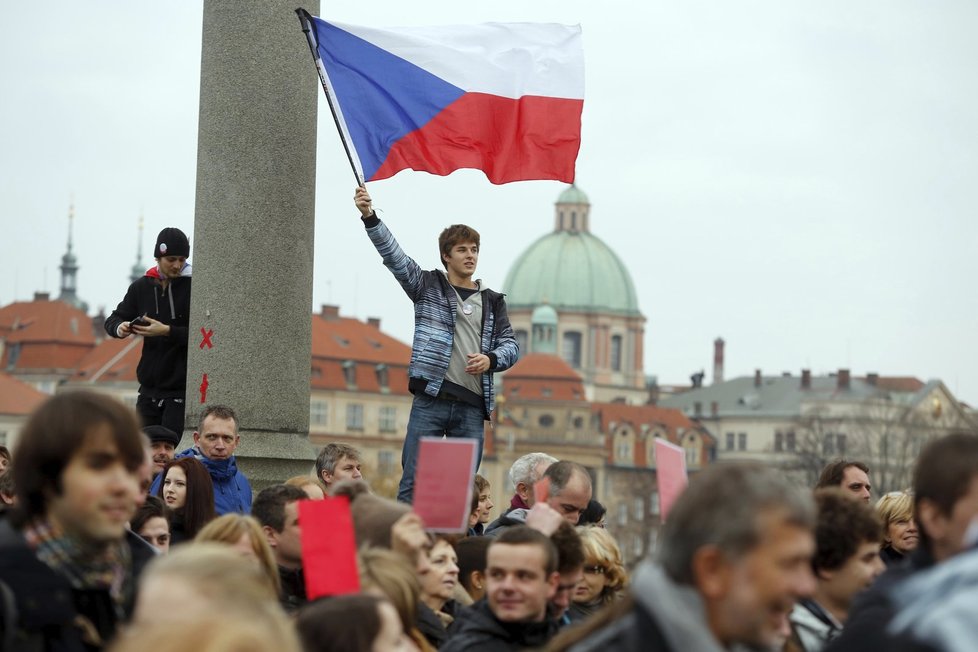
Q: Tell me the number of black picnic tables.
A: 0